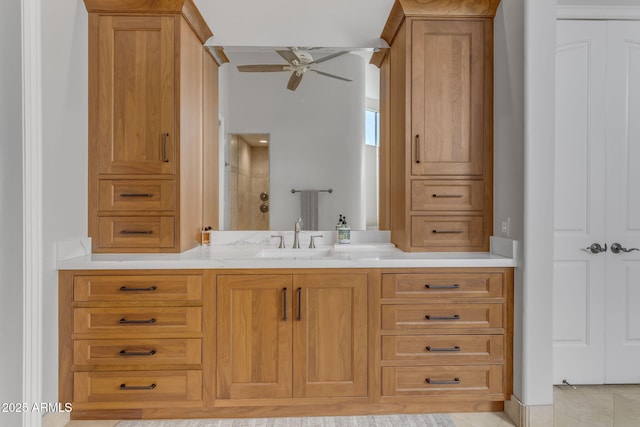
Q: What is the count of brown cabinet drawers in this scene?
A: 12